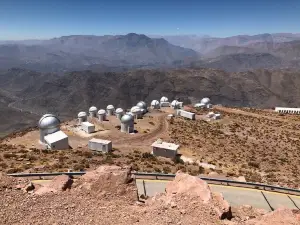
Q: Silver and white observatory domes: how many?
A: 13